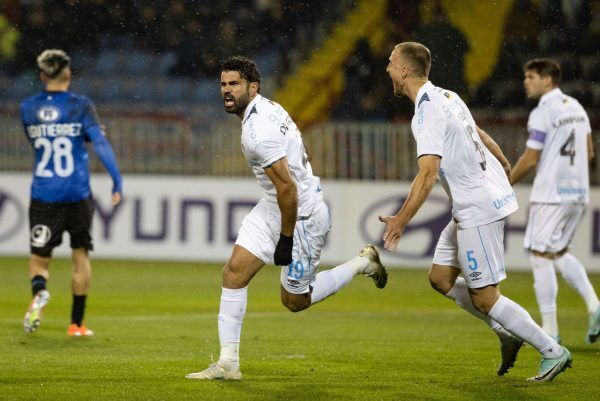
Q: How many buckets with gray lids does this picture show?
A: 0